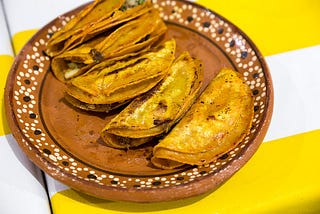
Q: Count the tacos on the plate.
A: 5